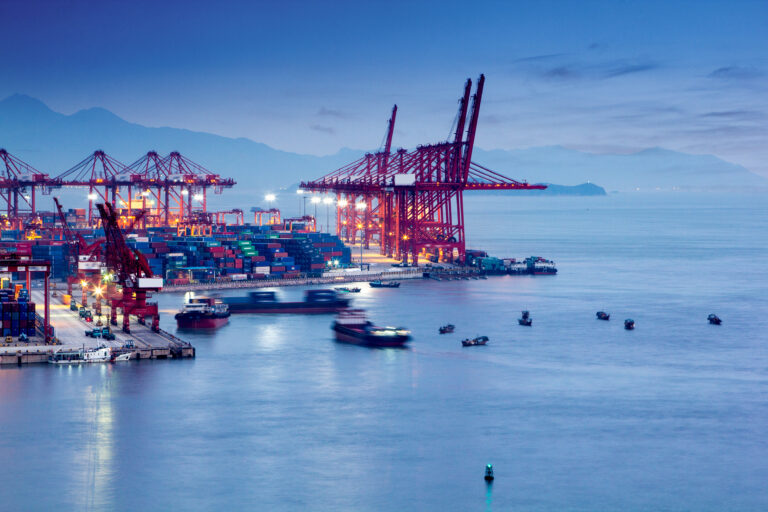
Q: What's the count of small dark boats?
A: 6